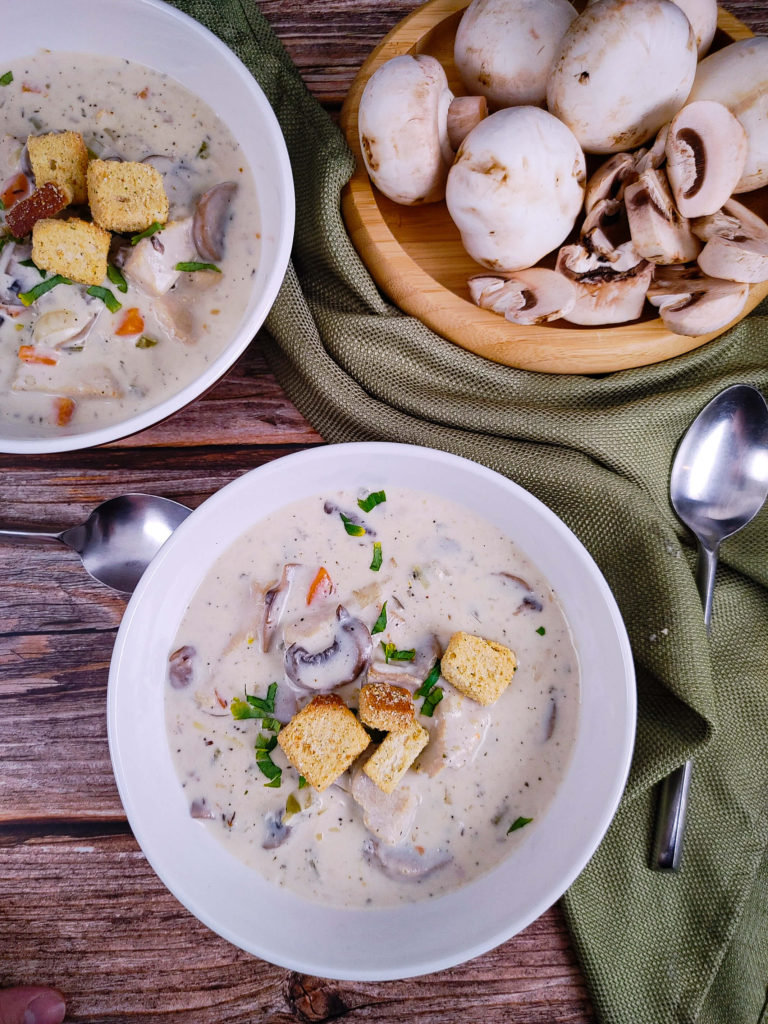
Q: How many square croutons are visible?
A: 8